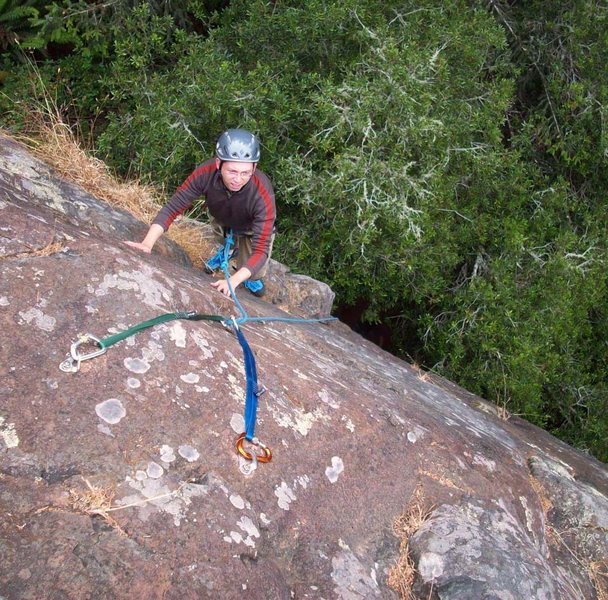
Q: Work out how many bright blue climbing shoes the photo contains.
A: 2